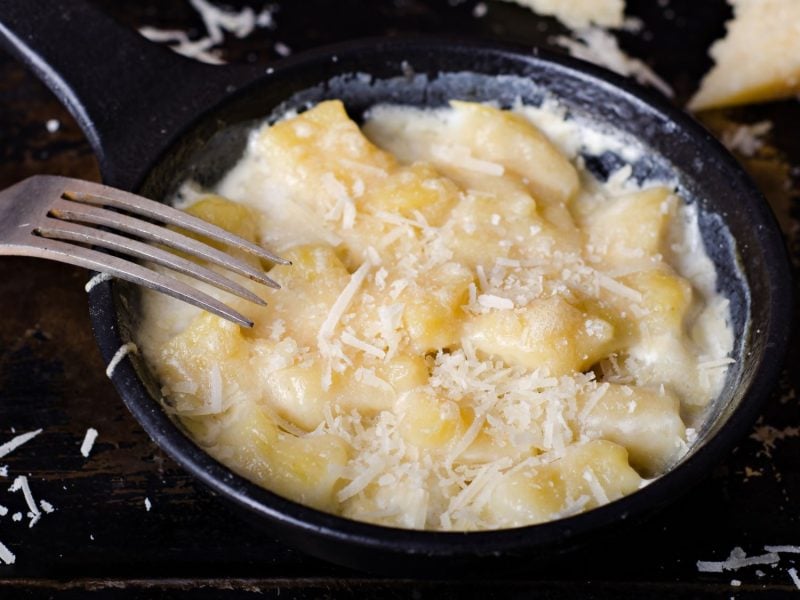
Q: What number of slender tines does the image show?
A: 4